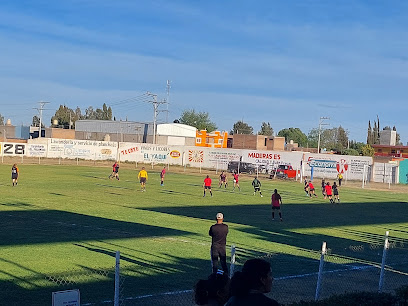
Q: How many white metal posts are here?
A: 4